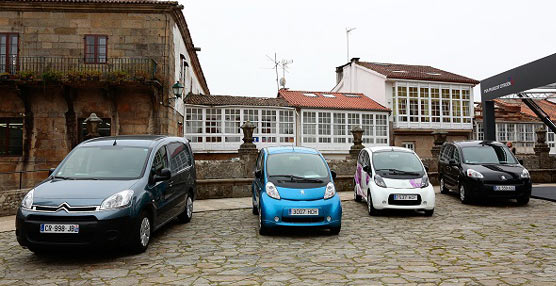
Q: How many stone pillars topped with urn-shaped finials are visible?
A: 5